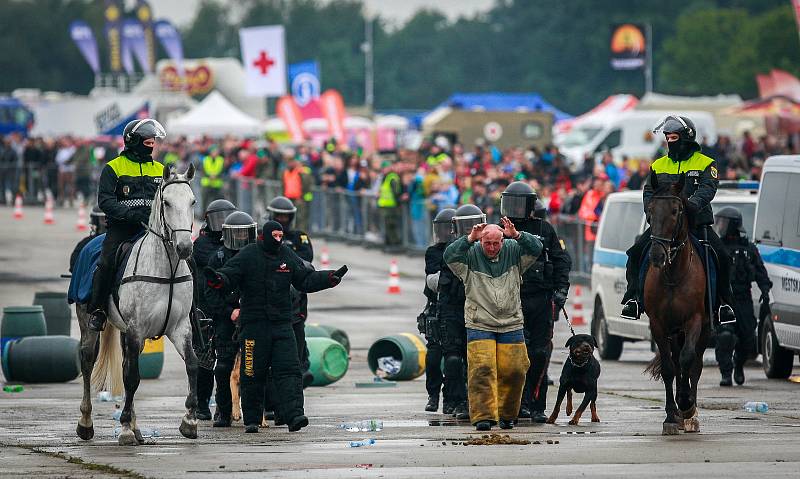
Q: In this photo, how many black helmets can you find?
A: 11